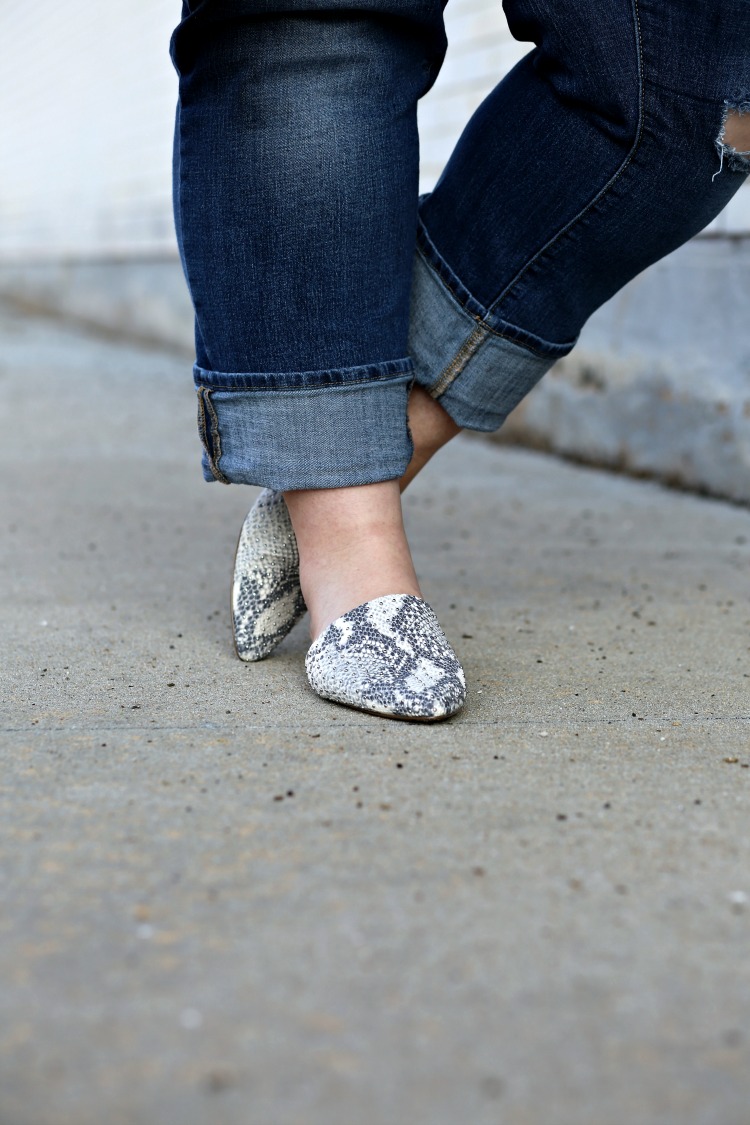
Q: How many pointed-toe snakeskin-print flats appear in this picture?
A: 2